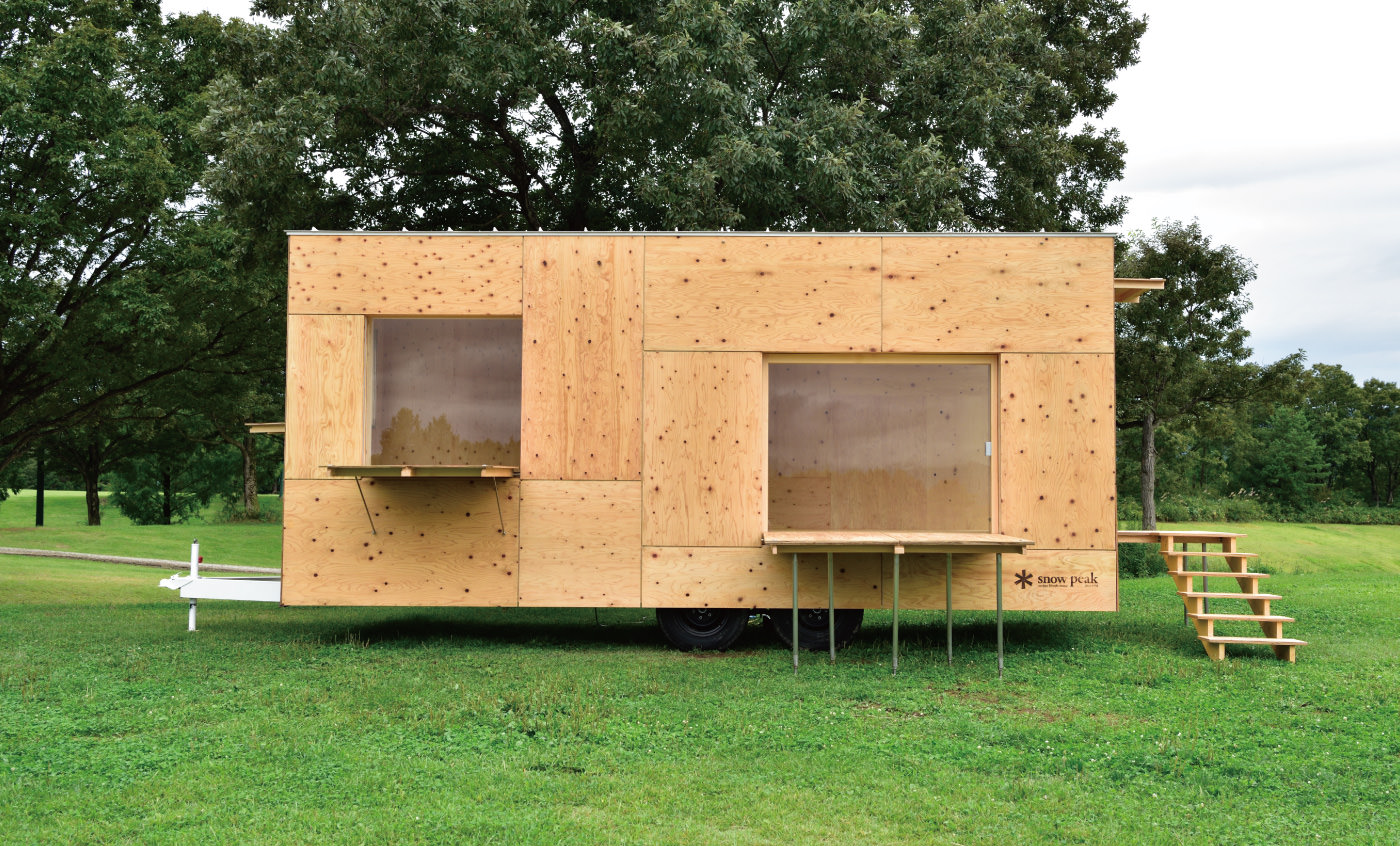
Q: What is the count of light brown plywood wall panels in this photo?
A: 11